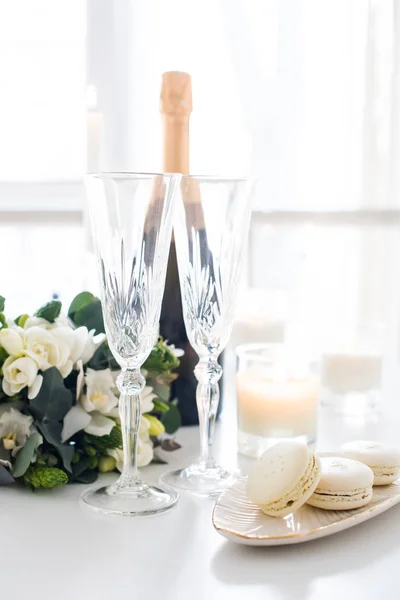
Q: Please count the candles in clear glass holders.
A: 3